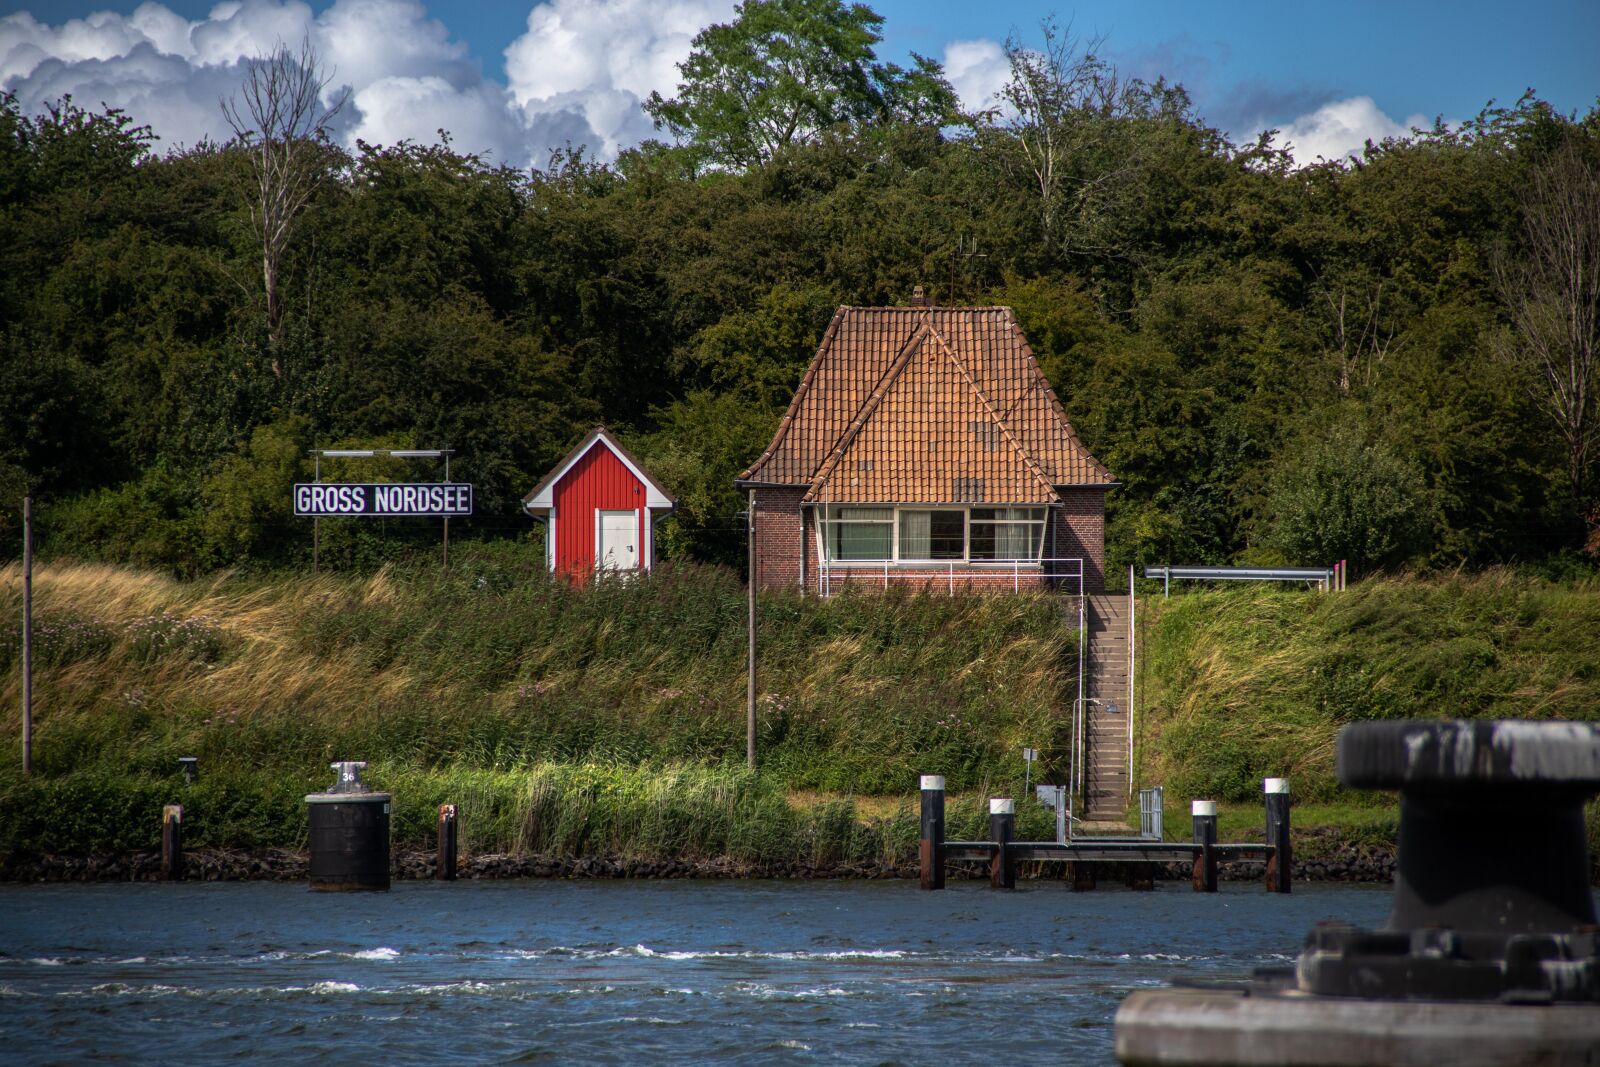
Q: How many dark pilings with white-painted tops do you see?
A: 4